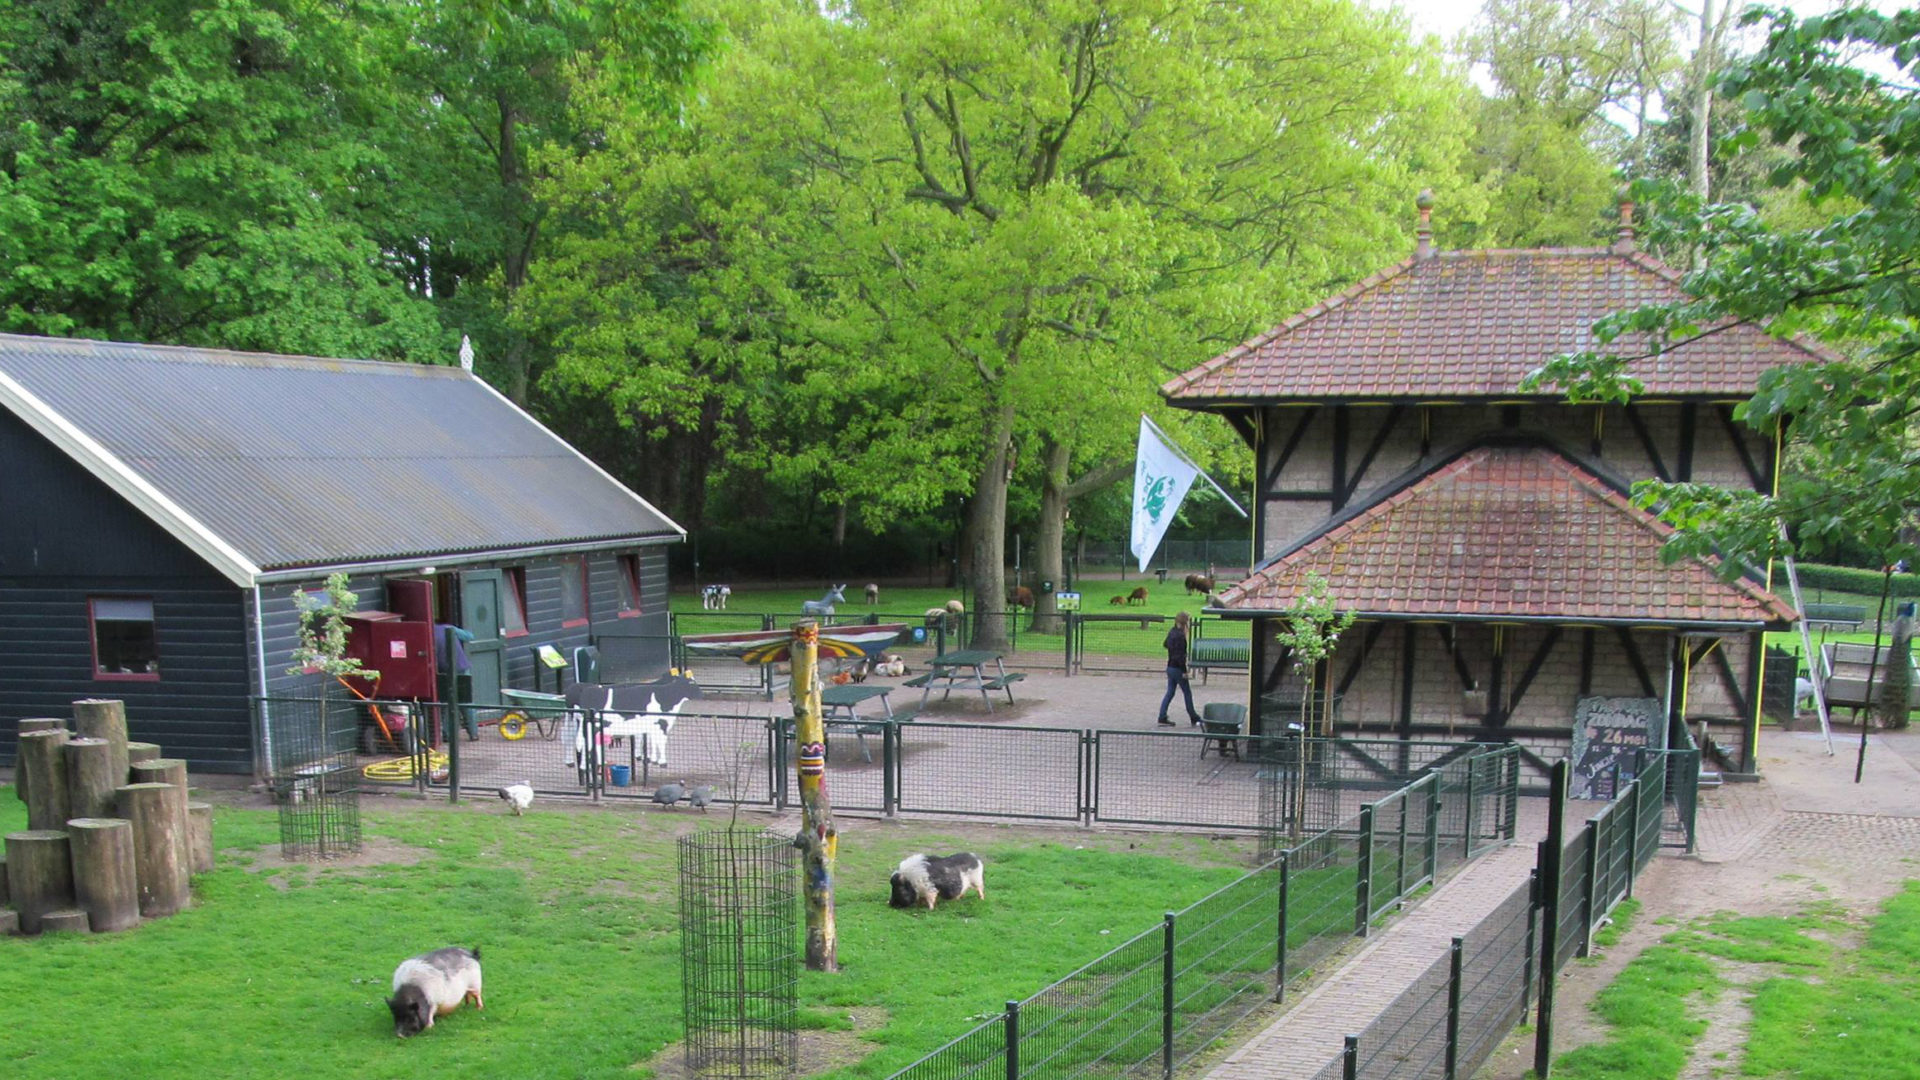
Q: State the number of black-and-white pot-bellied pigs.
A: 2